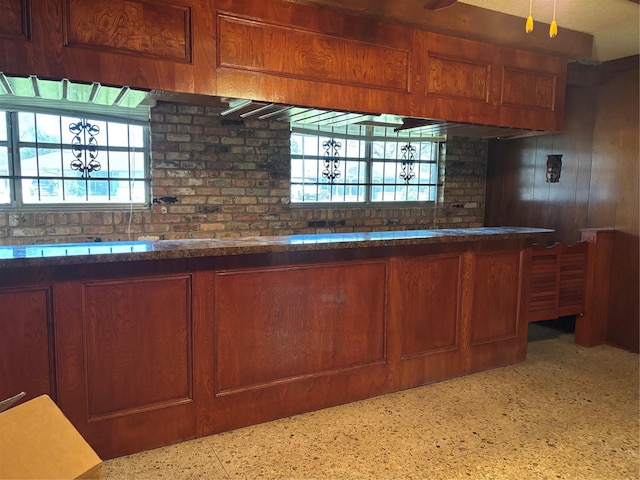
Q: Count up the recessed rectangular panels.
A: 10